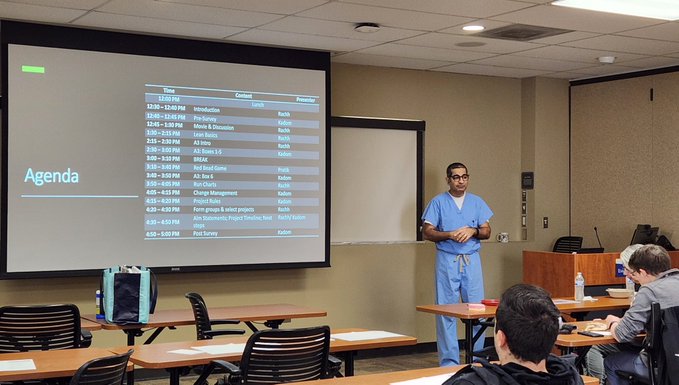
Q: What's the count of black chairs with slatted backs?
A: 5